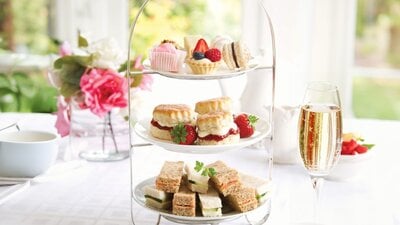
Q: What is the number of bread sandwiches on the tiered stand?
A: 8